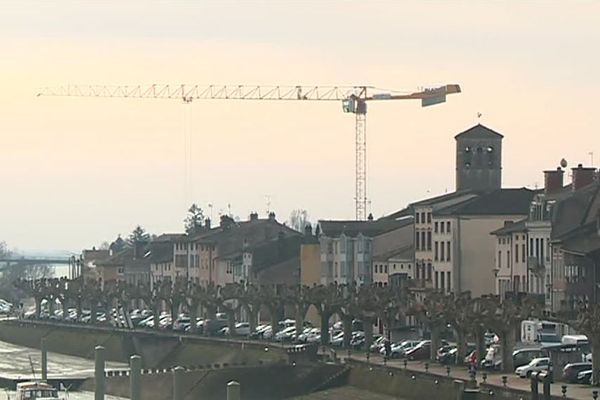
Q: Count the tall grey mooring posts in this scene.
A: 5